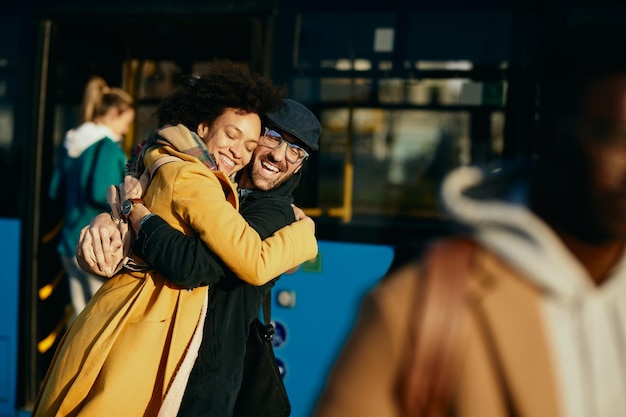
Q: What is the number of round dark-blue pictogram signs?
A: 2